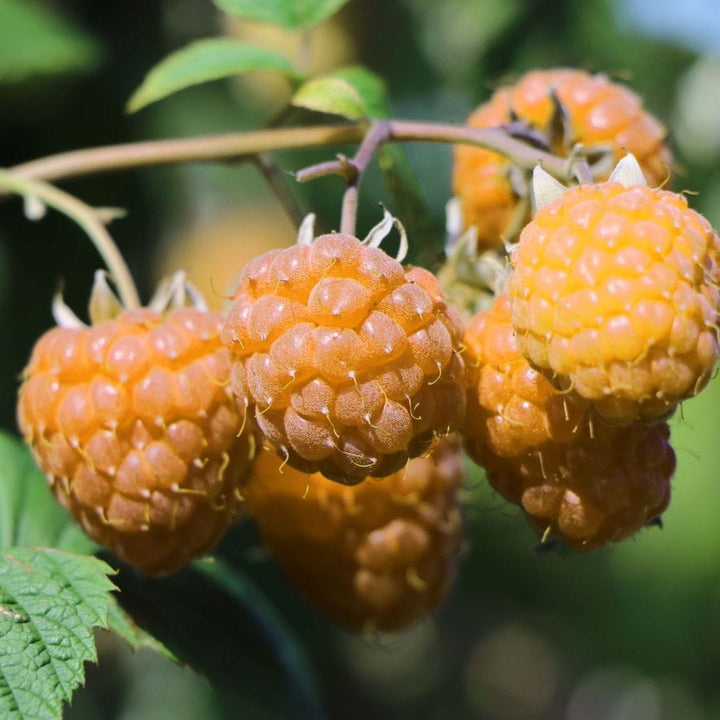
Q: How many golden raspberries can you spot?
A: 6